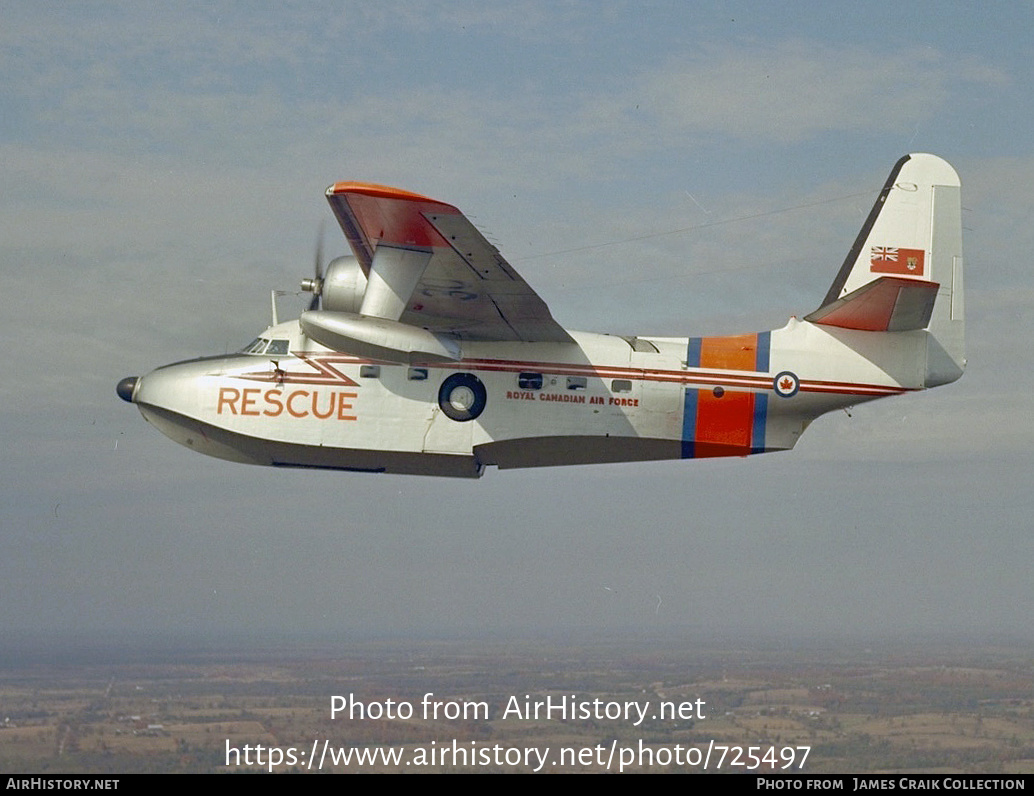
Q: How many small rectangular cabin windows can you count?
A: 5